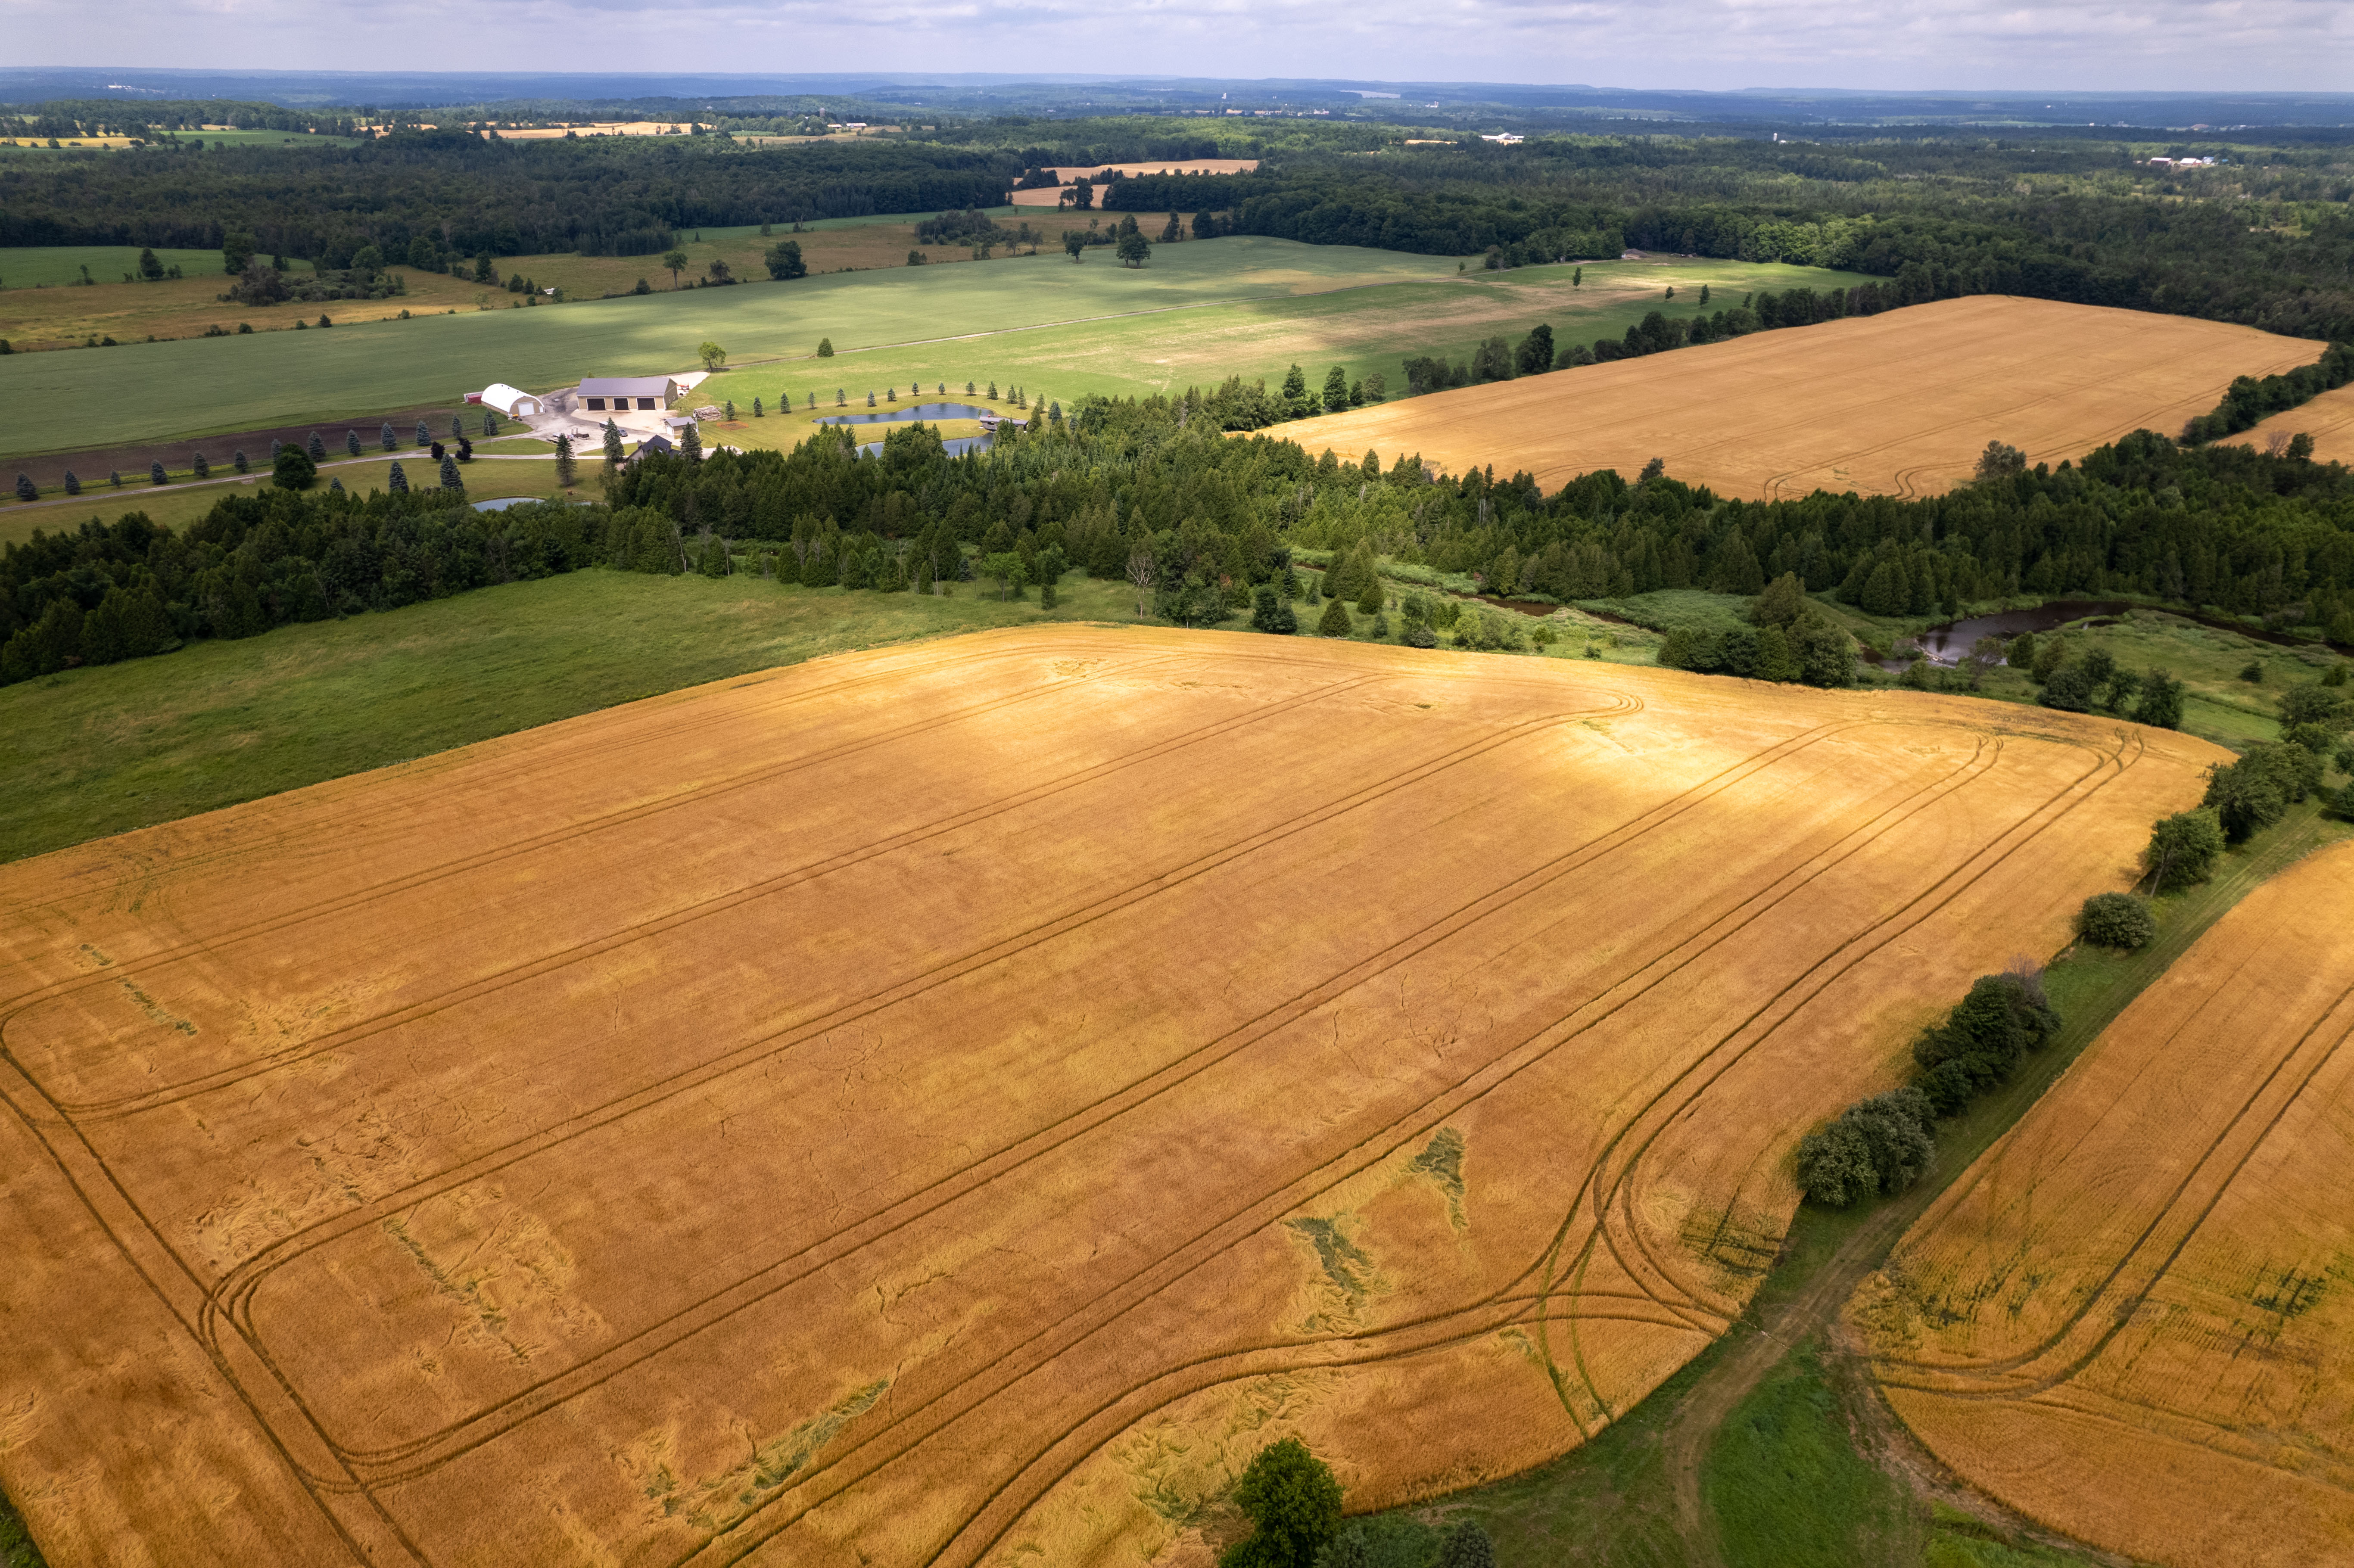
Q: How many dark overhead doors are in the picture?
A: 3